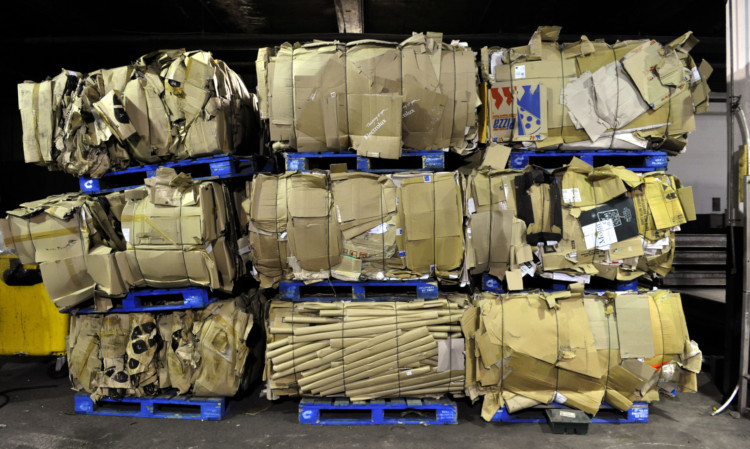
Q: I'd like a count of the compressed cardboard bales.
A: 9